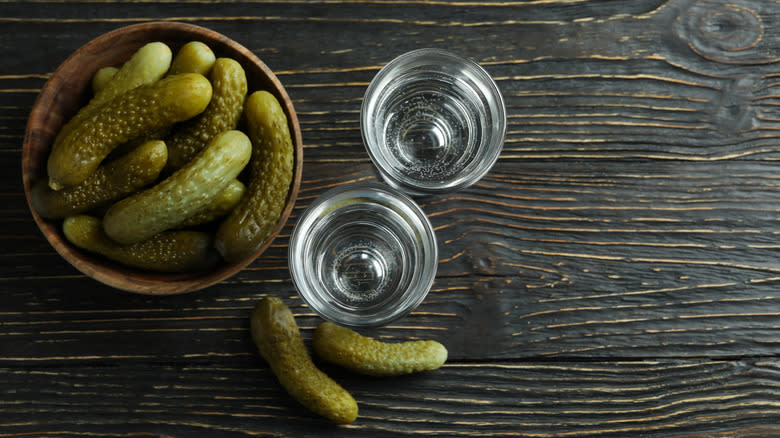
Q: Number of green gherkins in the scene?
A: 12